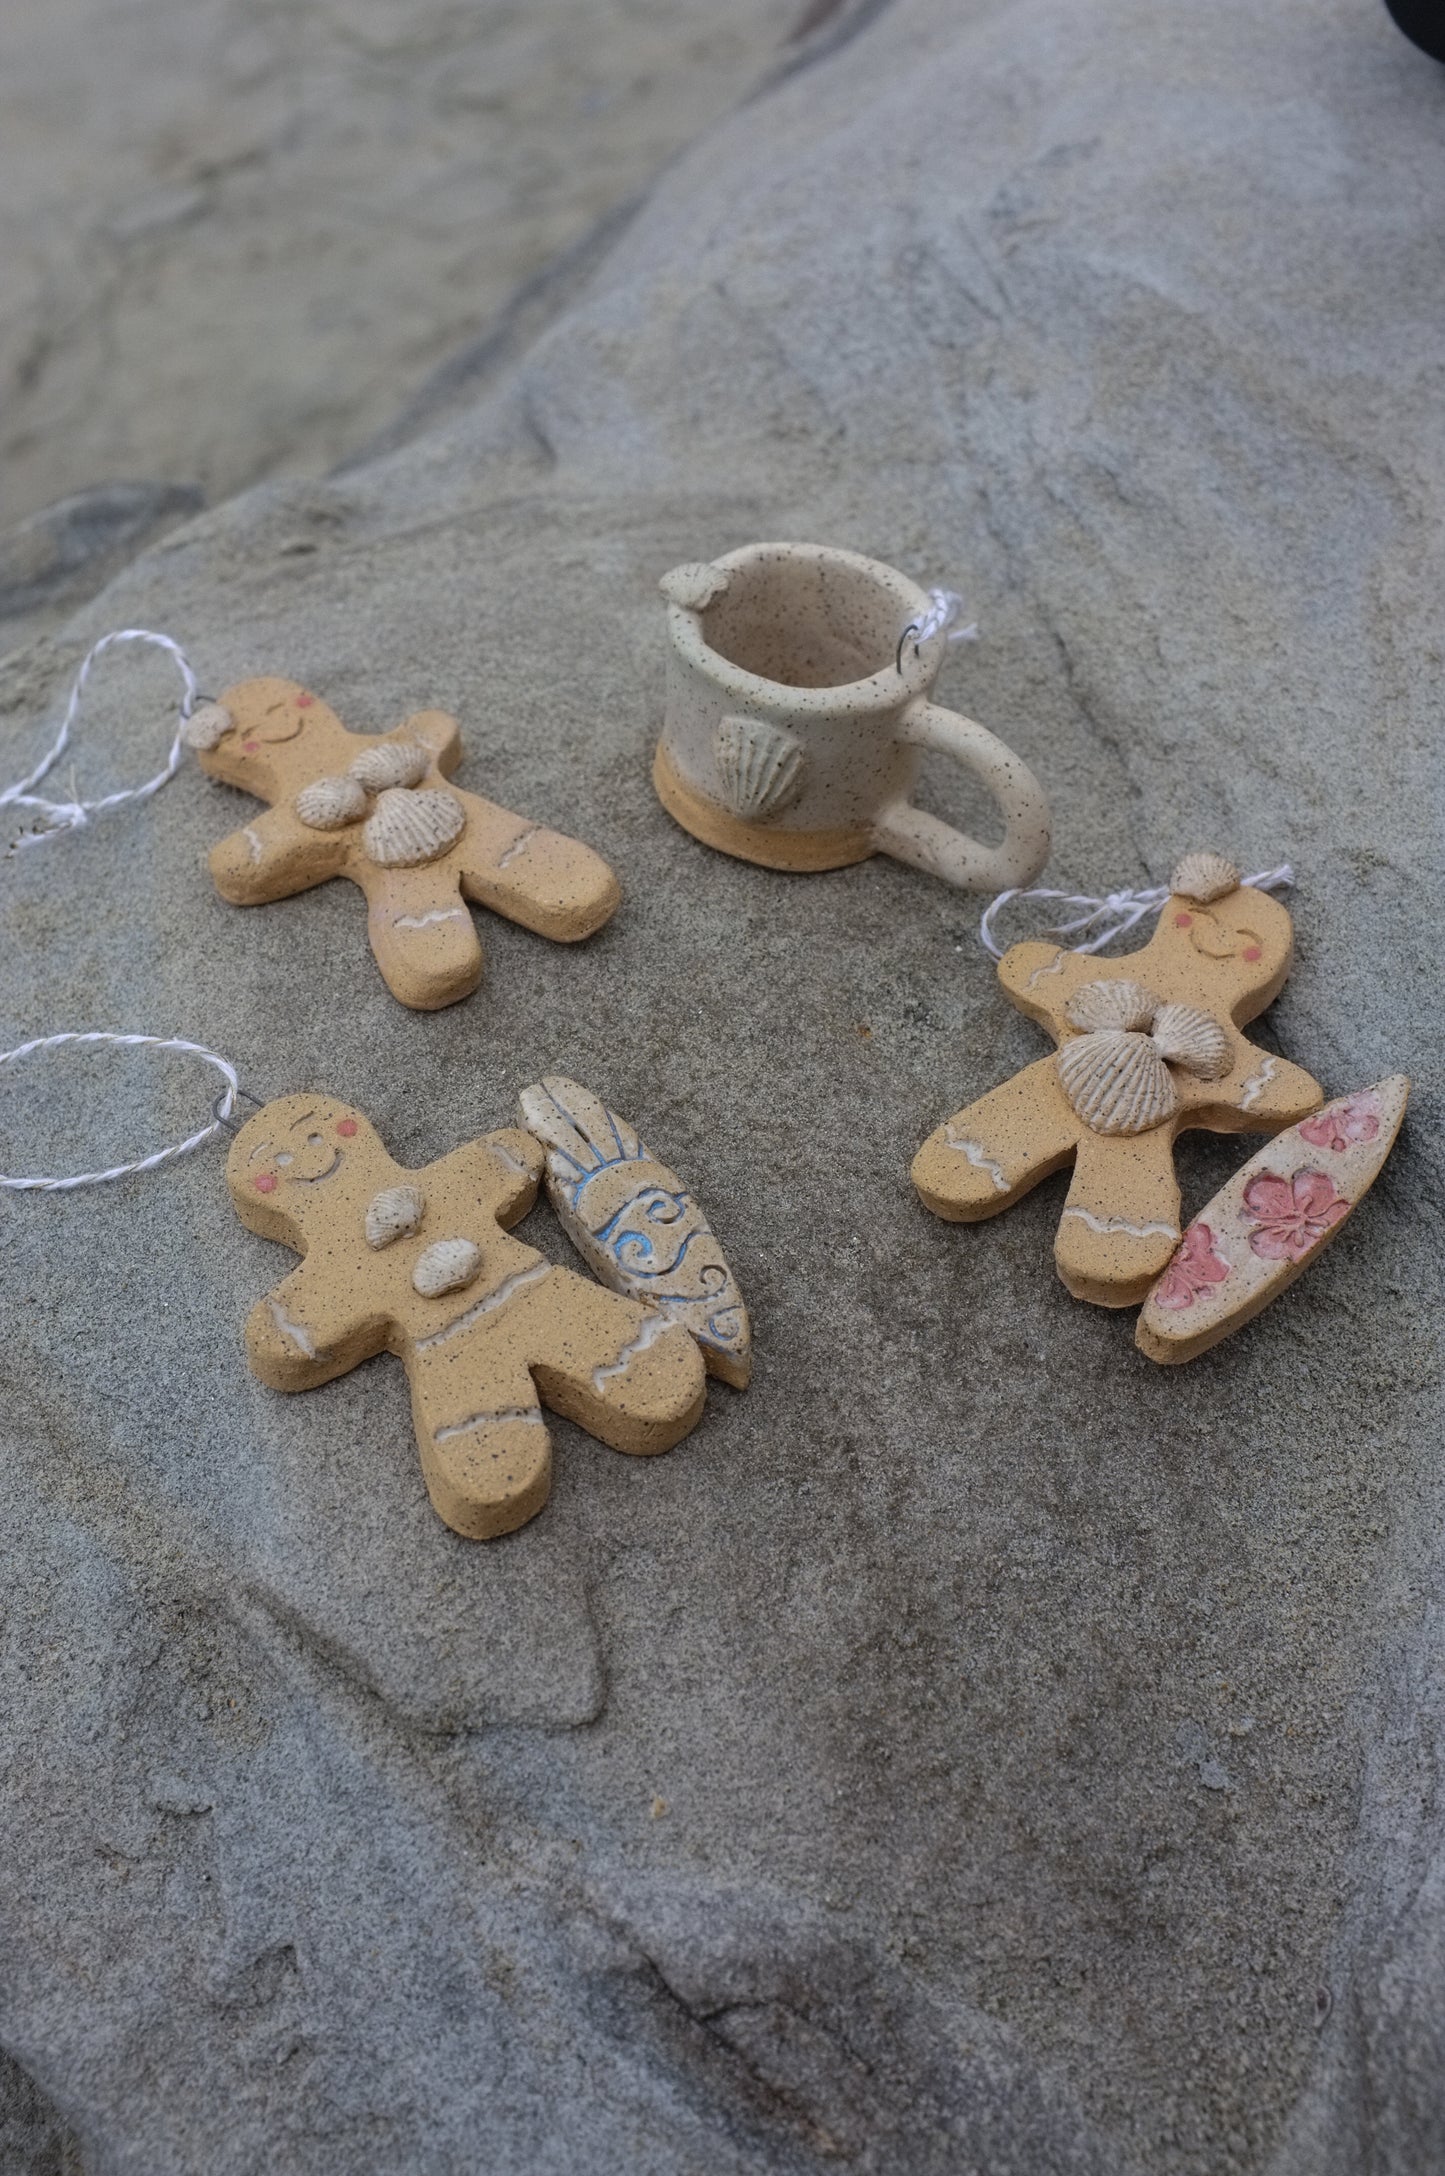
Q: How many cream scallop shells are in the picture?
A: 12